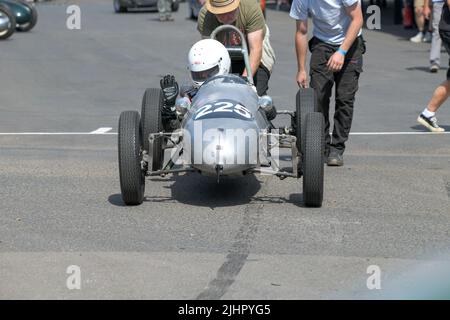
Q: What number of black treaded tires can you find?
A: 4